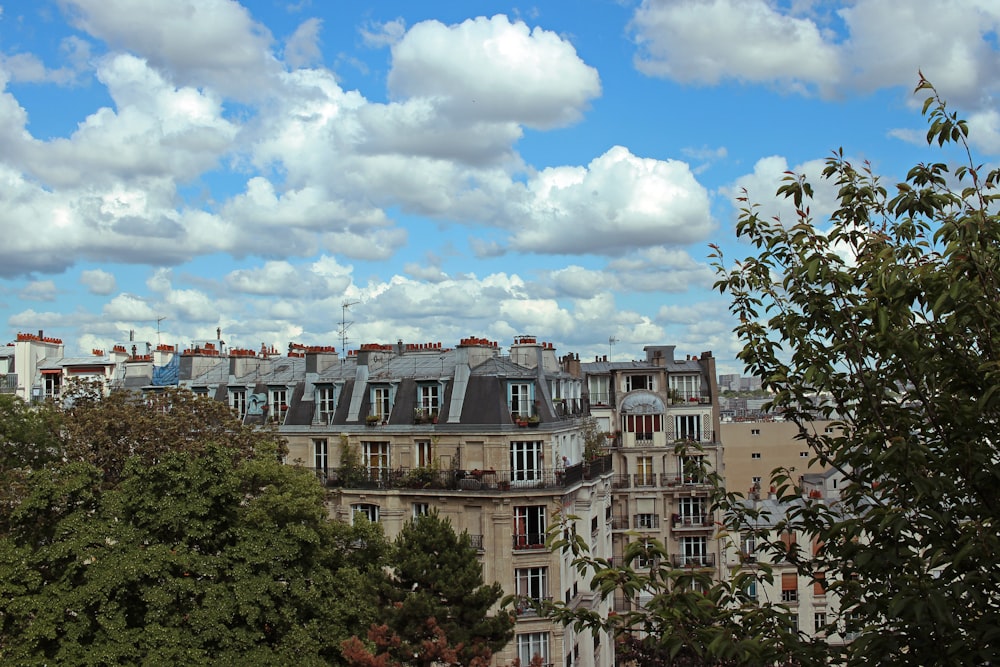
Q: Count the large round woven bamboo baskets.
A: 0